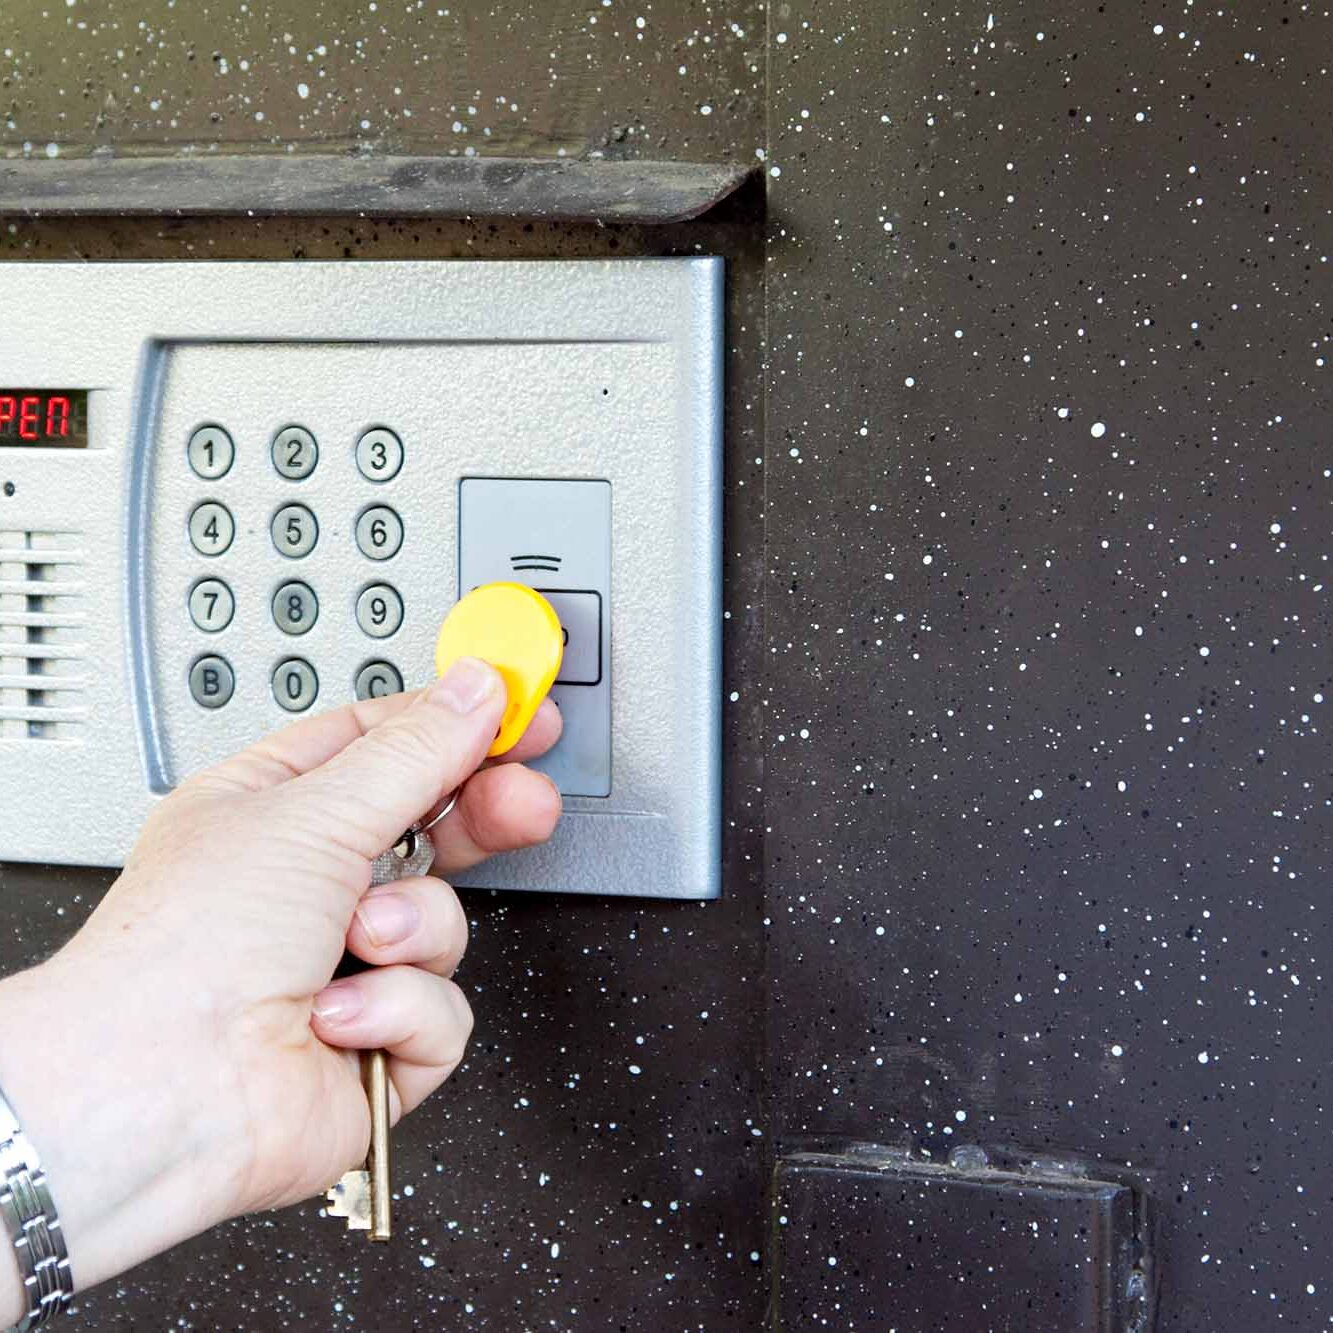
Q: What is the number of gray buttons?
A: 12